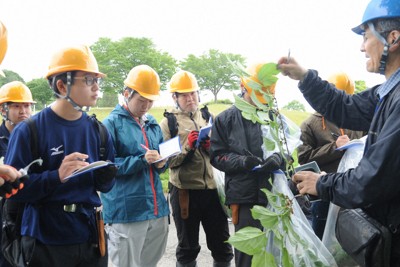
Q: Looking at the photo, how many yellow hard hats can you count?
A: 7